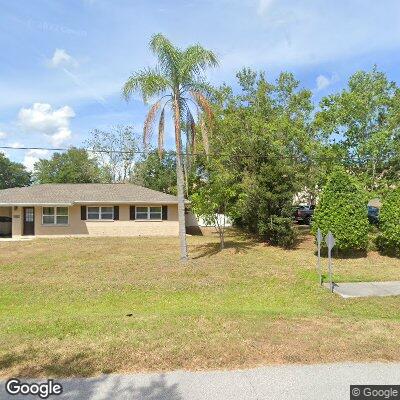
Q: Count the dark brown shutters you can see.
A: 4